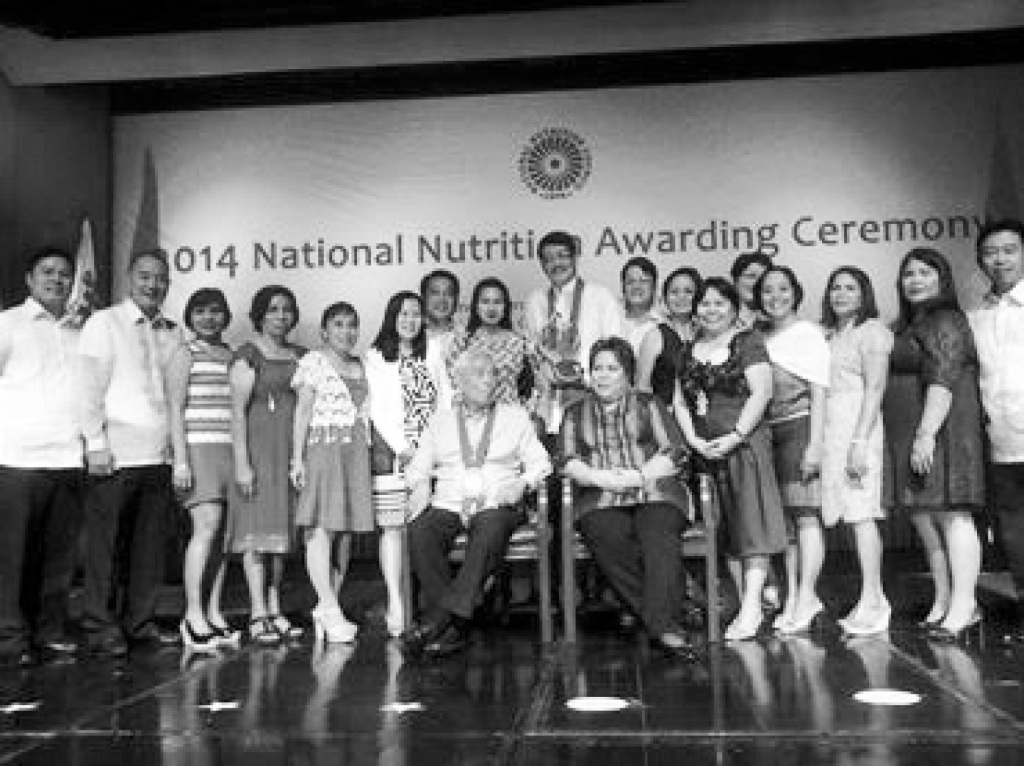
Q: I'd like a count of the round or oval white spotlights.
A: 2